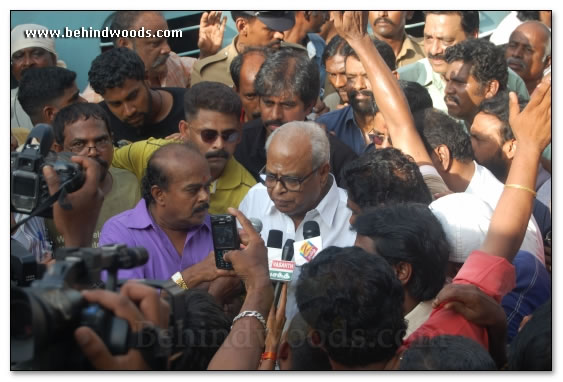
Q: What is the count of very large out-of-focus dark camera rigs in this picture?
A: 1